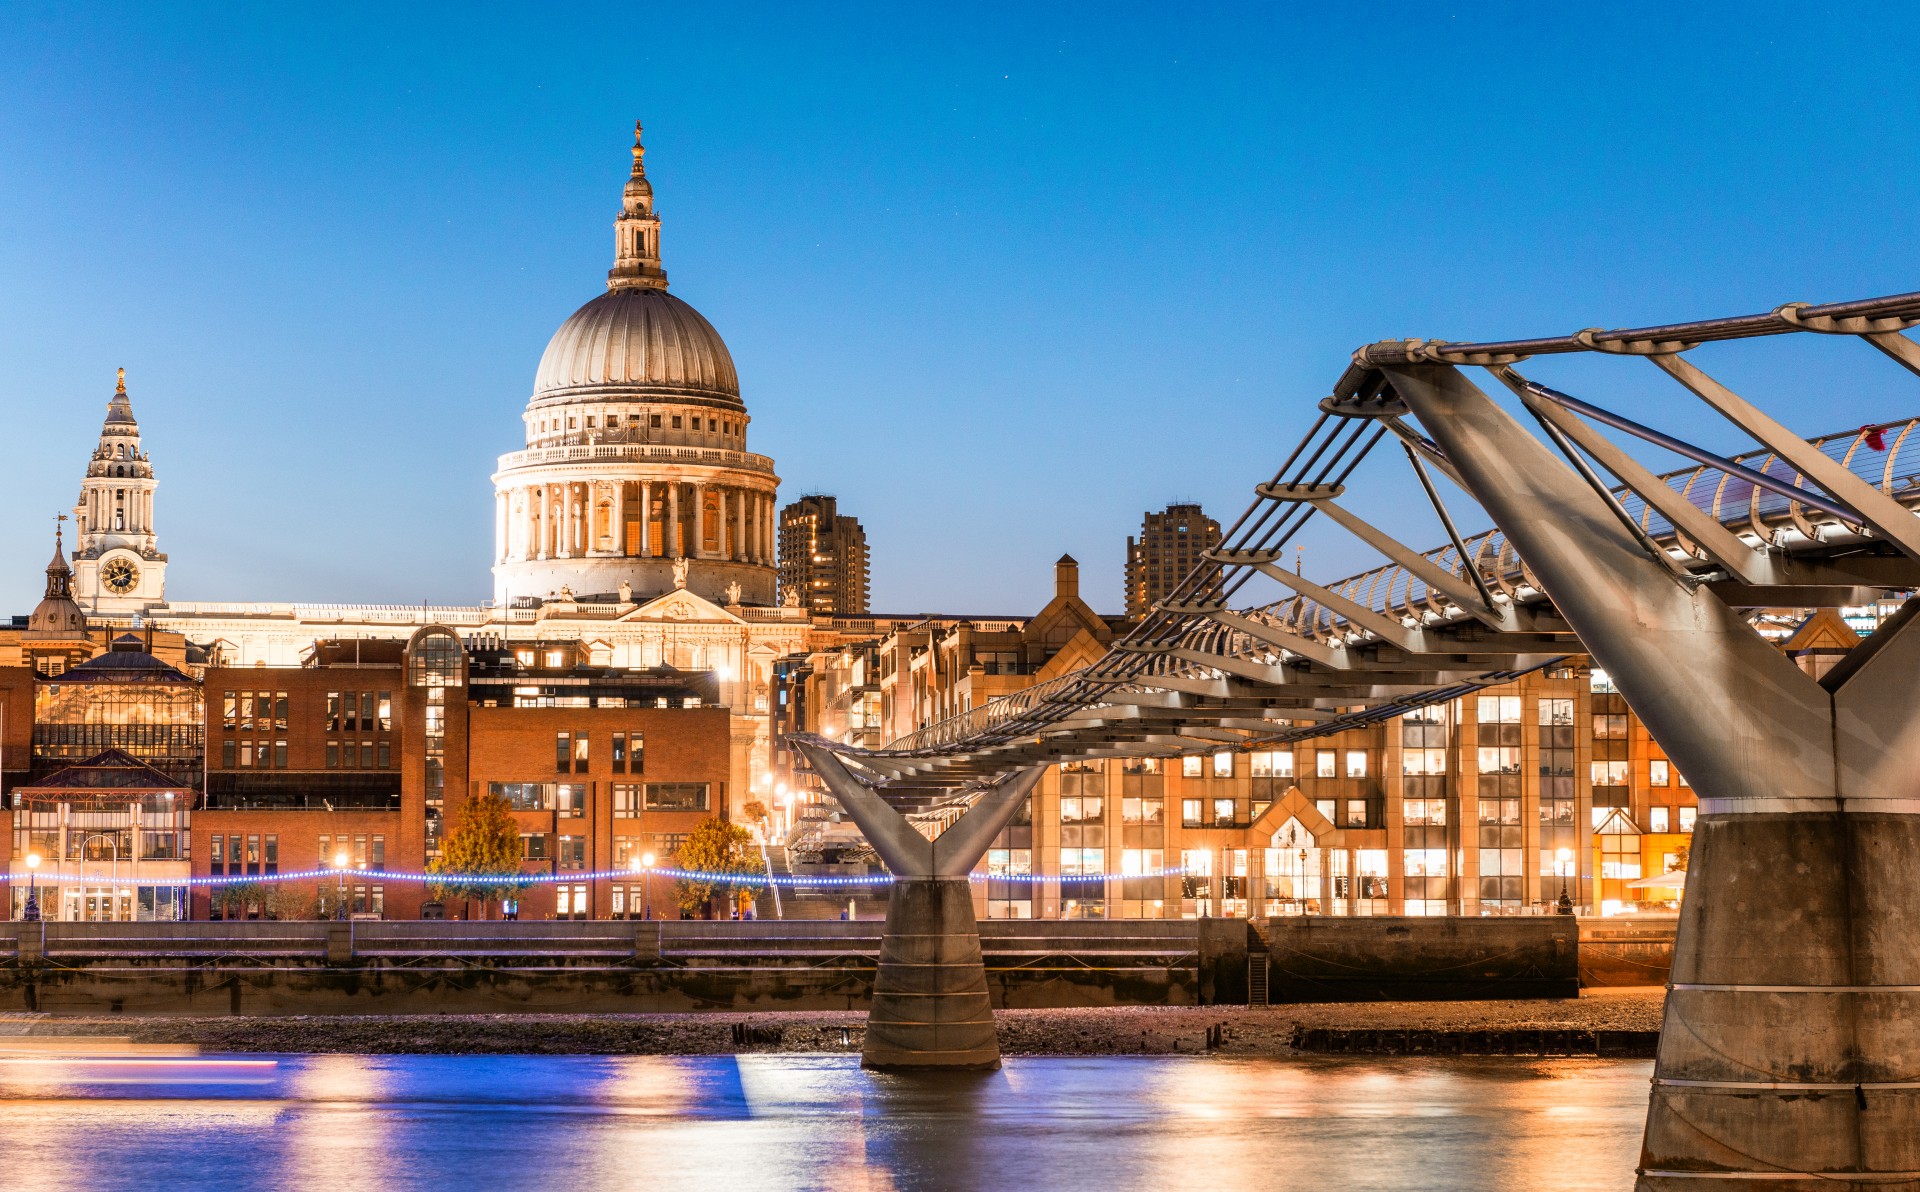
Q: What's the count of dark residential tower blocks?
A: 2